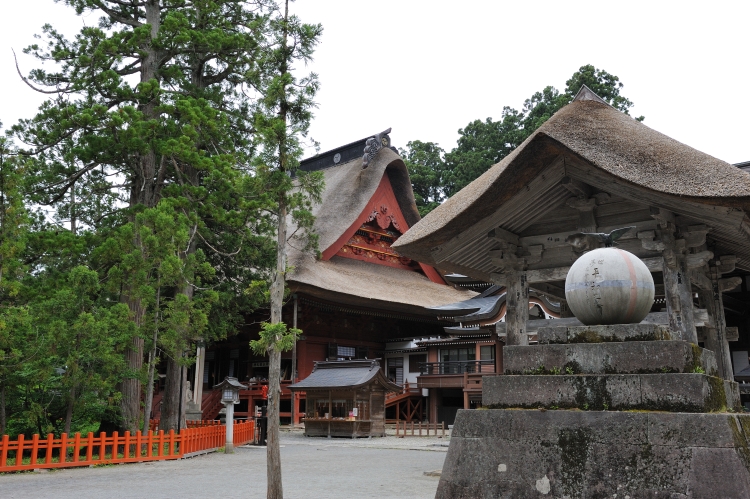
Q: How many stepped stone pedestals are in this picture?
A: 1